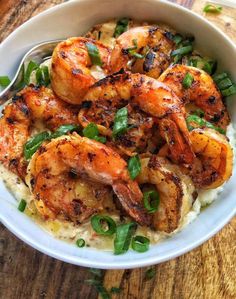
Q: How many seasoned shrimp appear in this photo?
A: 8